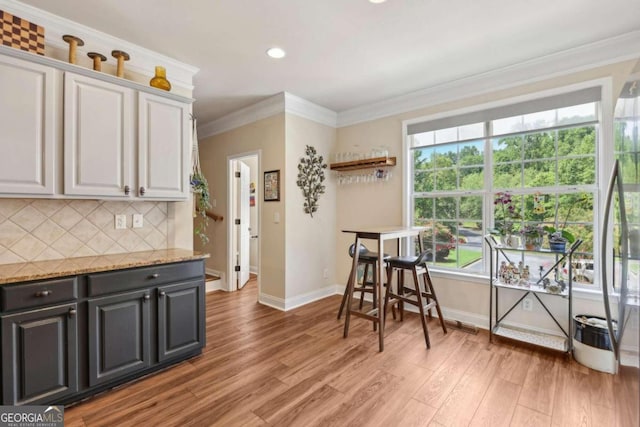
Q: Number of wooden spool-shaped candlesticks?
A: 3